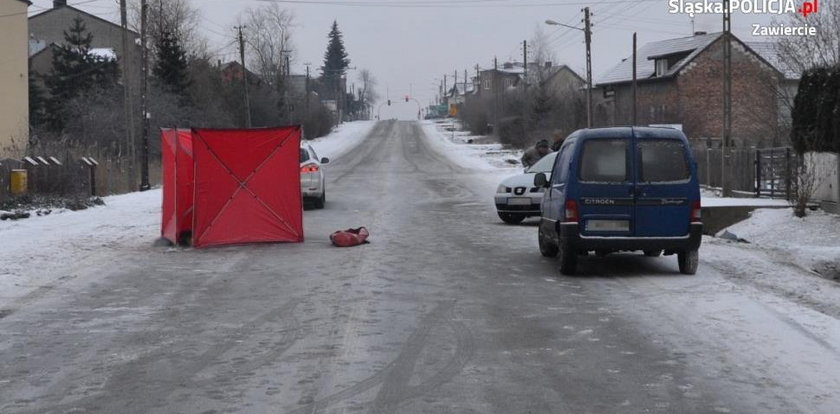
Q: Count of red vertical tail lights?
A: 2